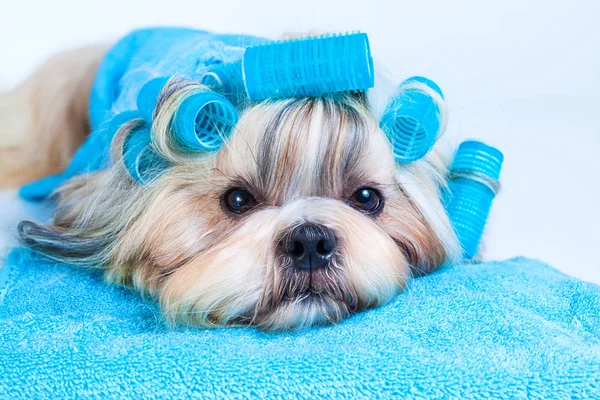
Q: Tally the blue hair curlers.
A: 6